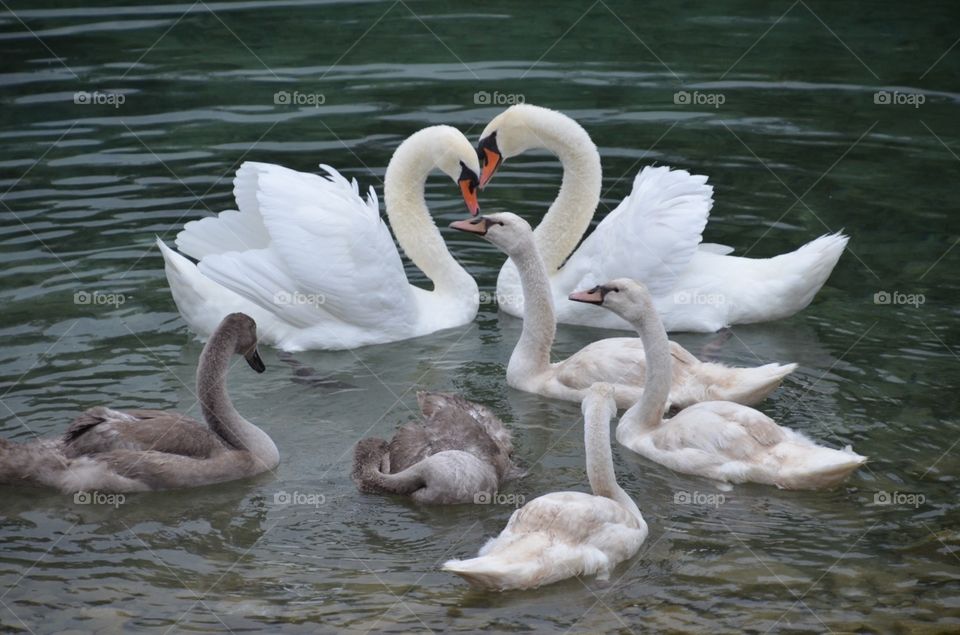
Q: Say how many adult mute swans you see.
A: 2